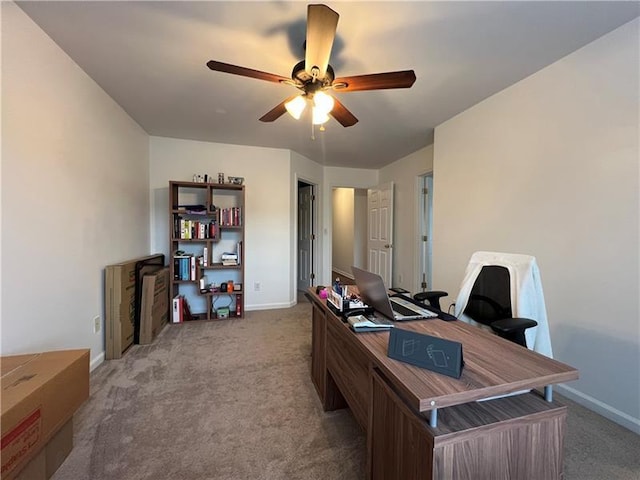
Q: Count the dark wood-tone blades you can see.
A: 4